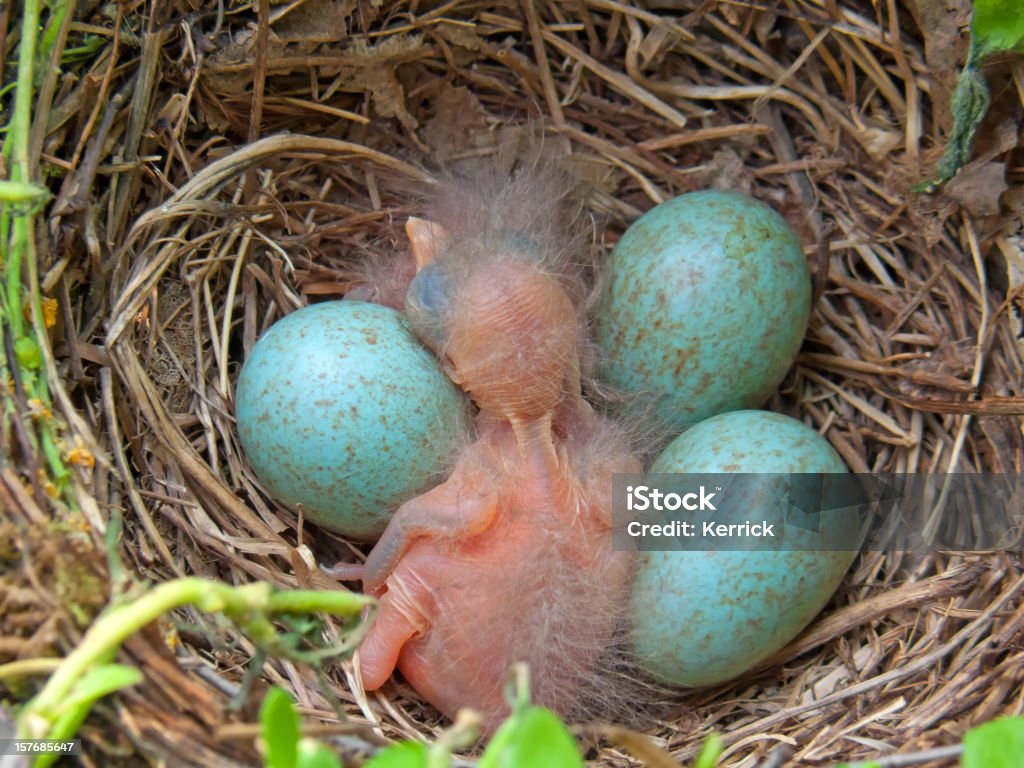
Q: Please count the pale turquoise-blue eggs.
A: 3